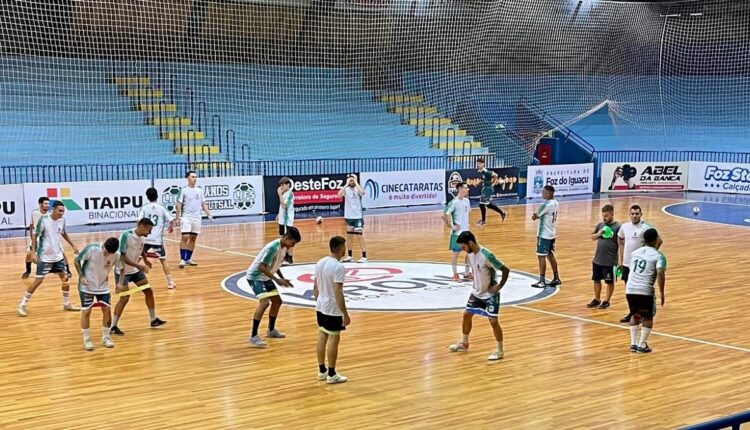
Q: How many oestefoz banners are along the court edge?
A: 1